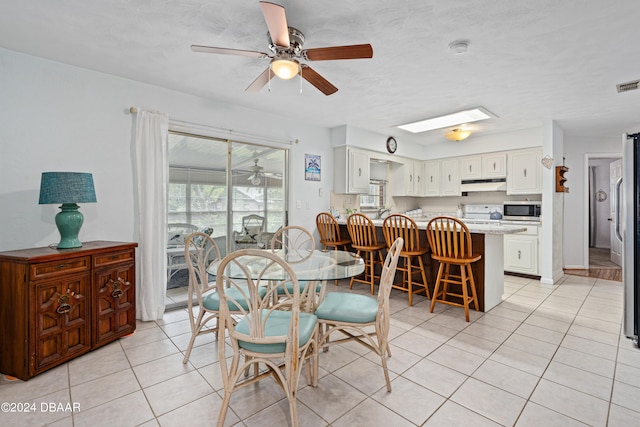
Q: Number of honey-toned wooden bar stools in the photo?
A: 4